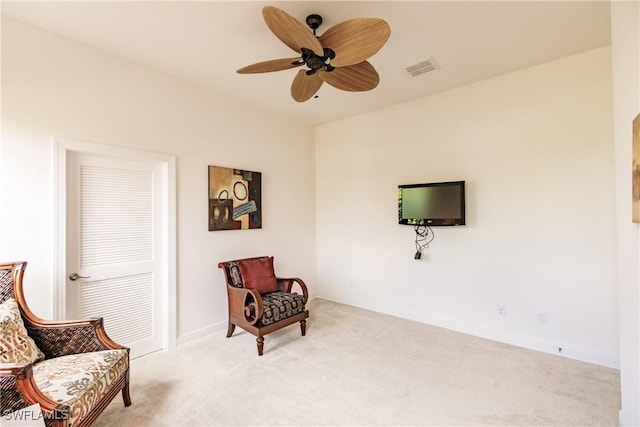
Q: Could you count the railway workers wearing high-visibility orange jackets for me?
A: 0